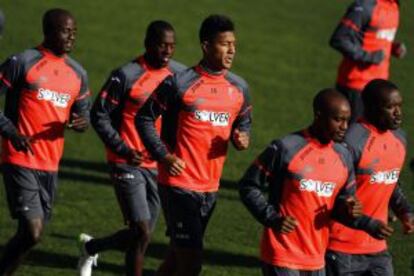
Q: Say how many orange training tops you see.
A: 6